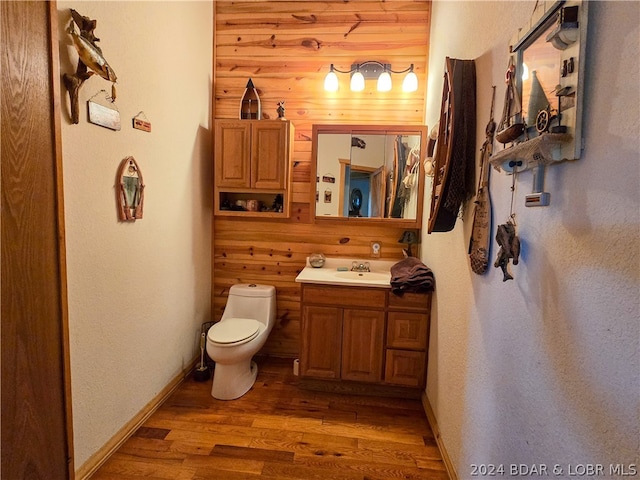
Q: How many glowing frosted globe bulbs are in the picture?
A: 4